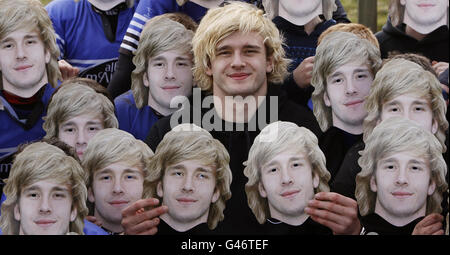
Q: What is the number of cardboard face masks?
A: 14